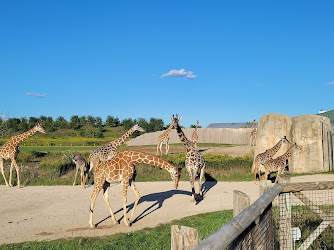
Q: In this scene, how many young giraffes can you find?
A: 3